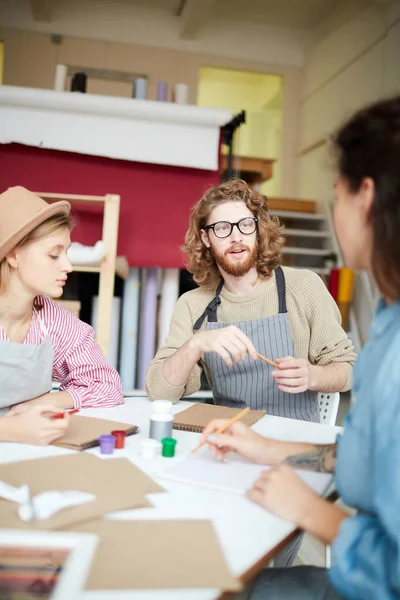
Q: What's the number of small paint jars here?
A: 4